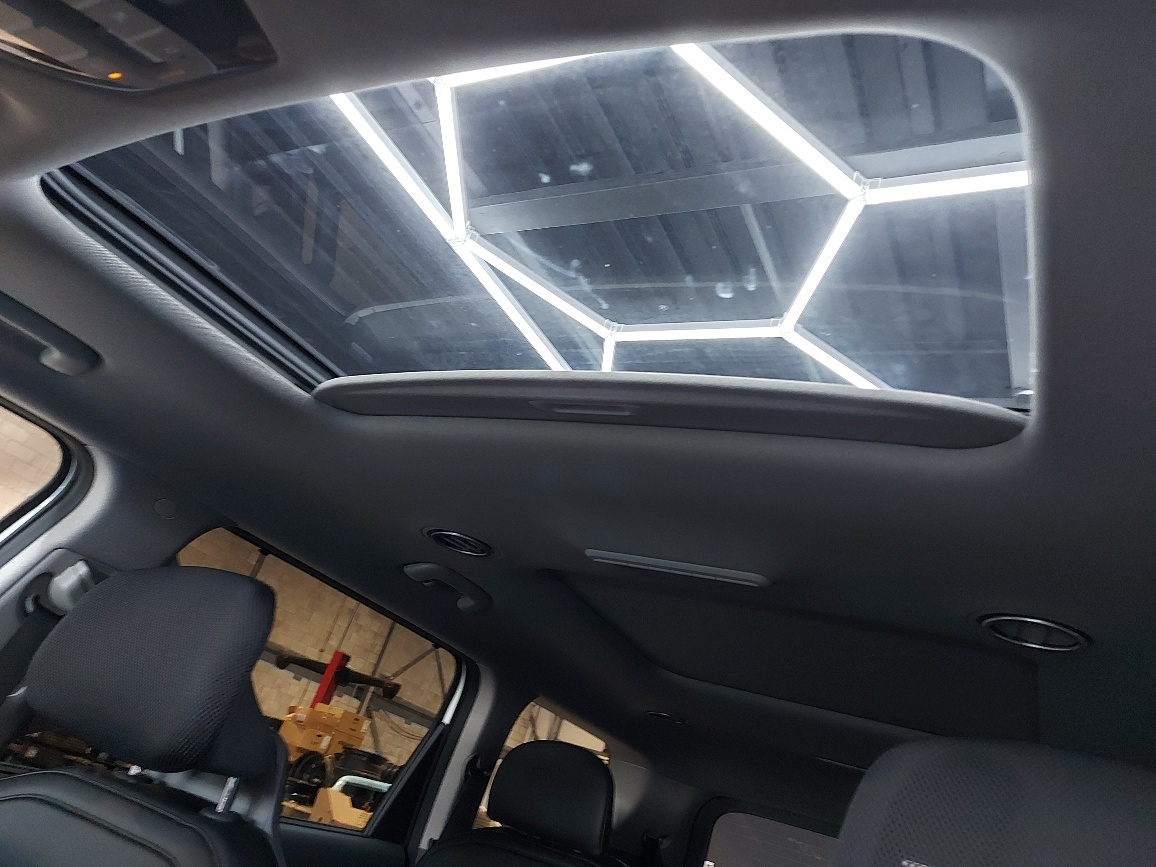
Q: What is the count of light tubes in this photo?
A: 11